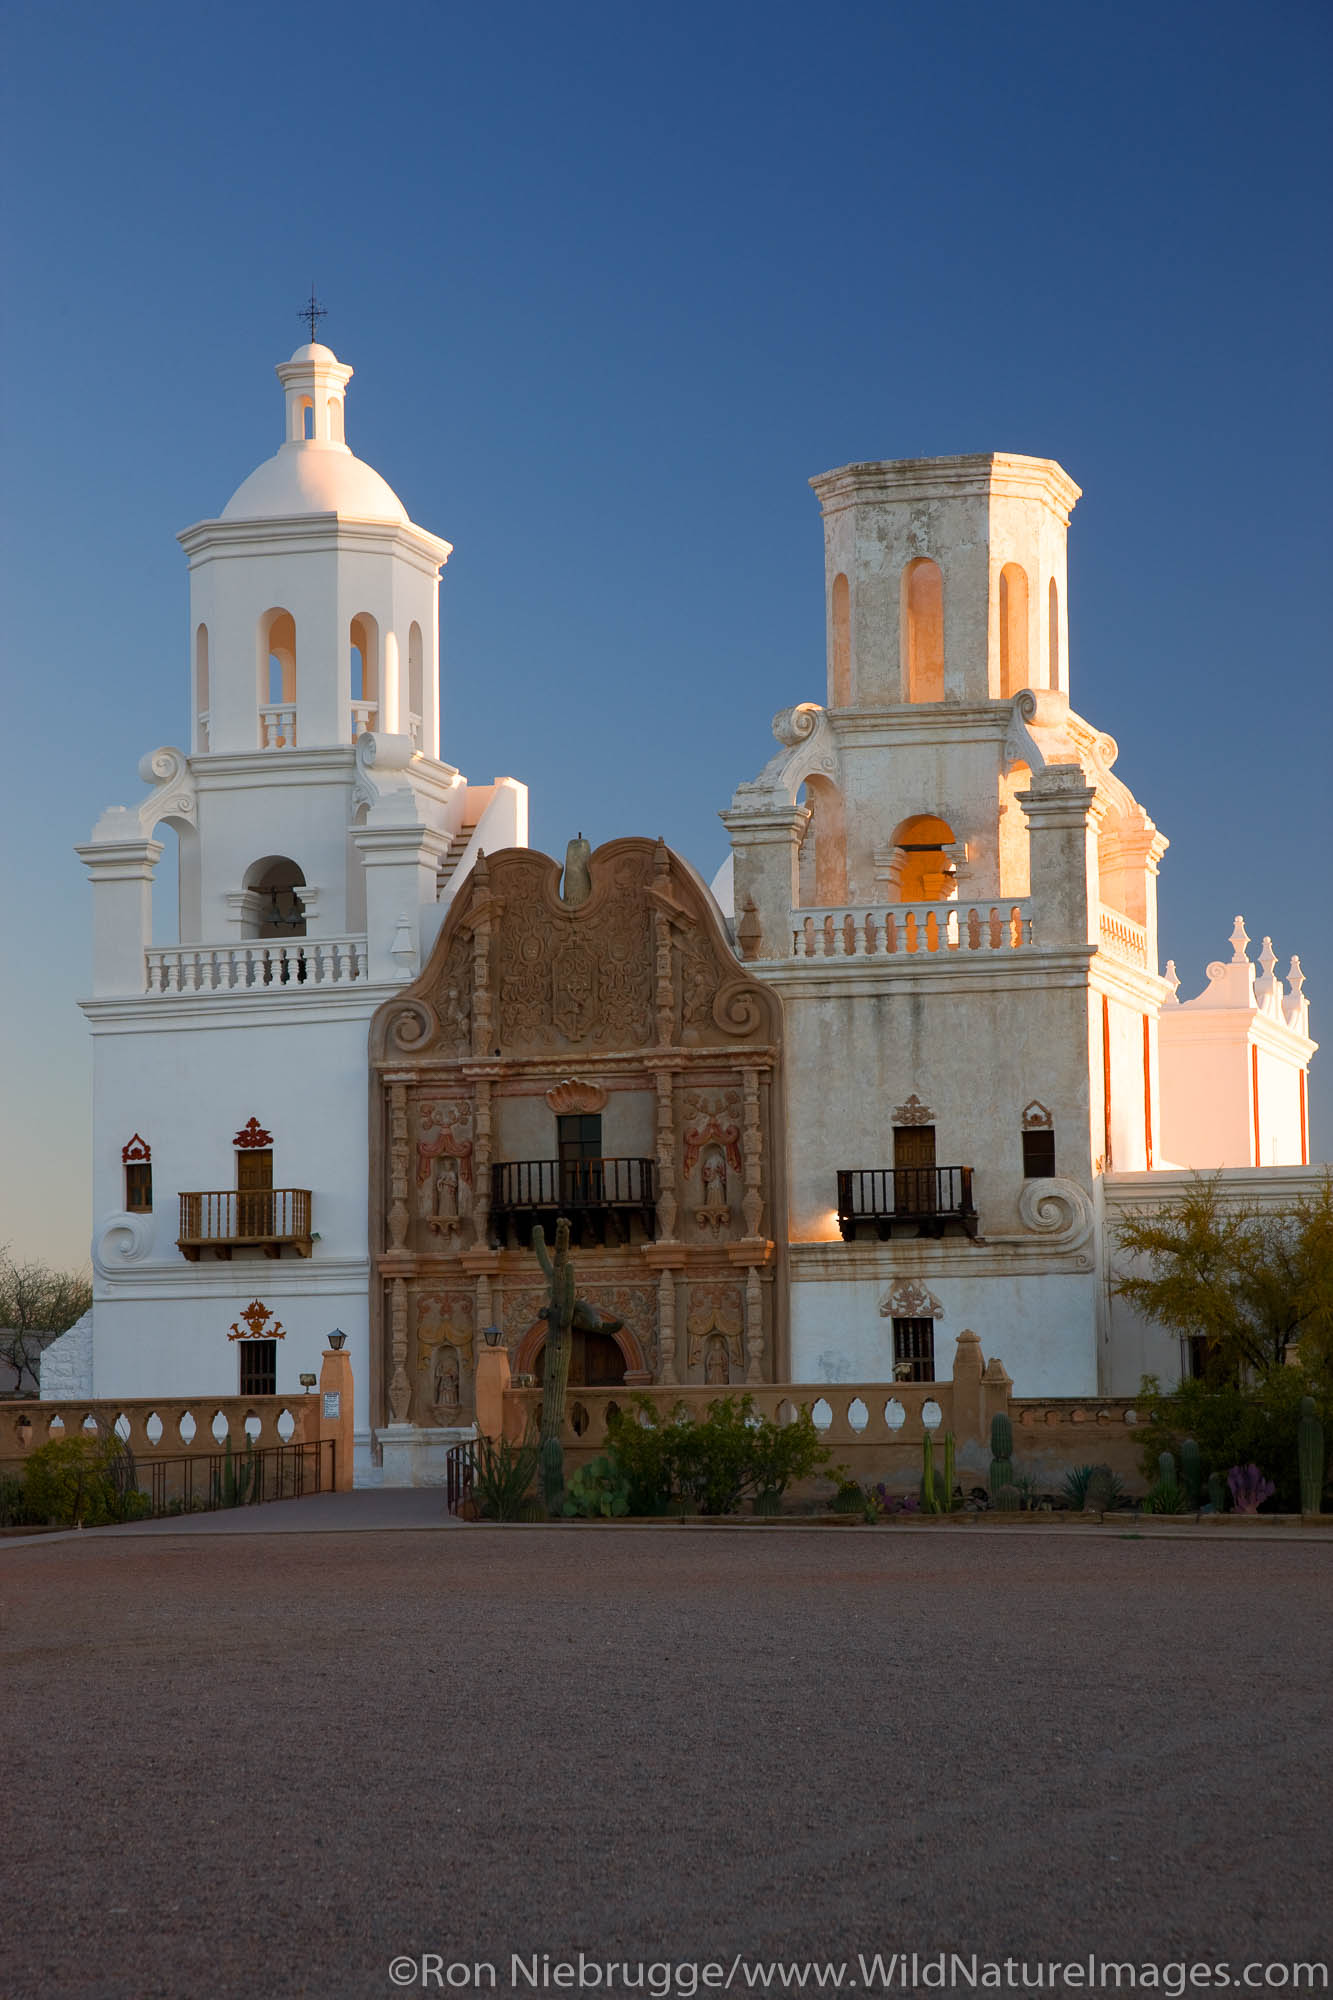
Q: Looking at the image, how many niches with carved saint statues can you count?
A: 4